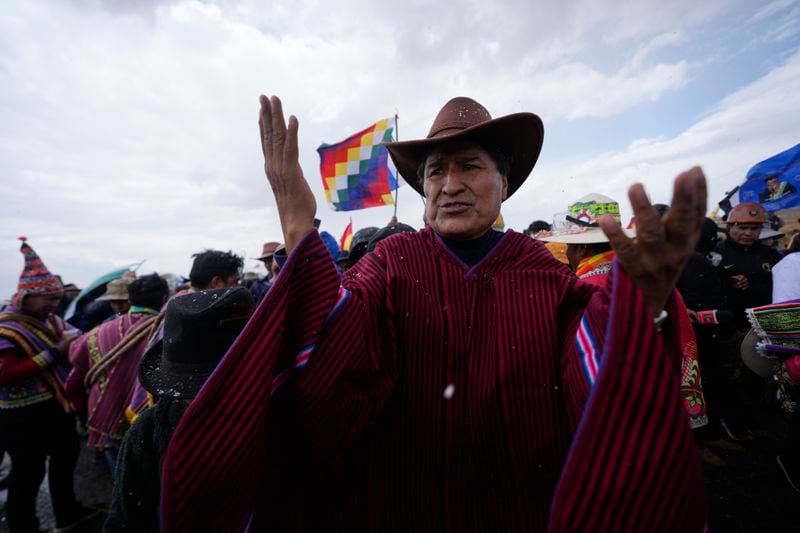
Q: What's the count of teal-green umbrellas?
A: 1